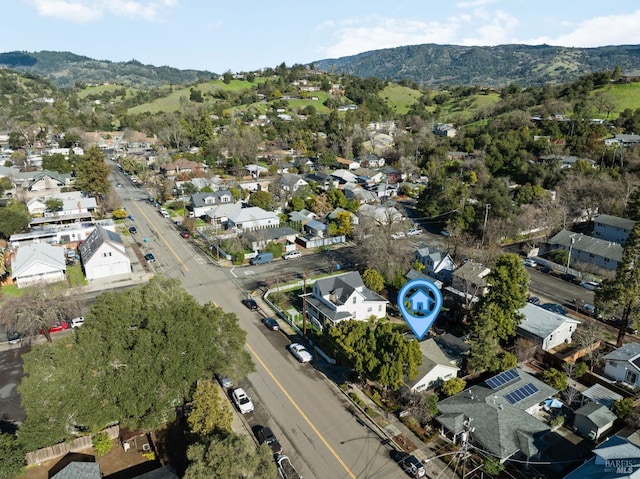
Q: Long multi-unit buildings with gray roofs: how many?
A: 2